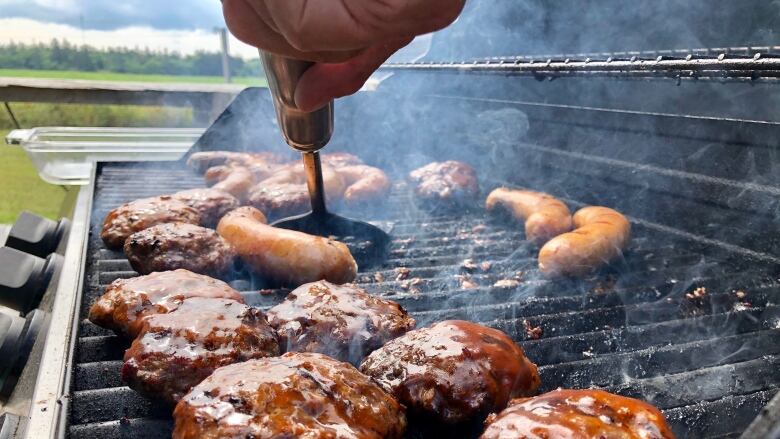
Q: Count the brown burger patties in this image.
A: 11